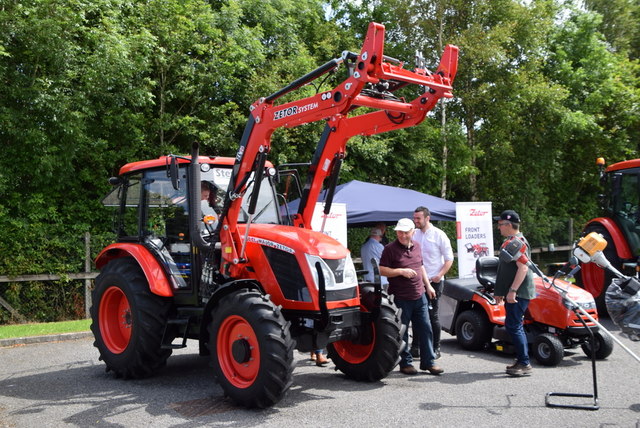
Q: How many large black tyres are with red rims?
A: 4